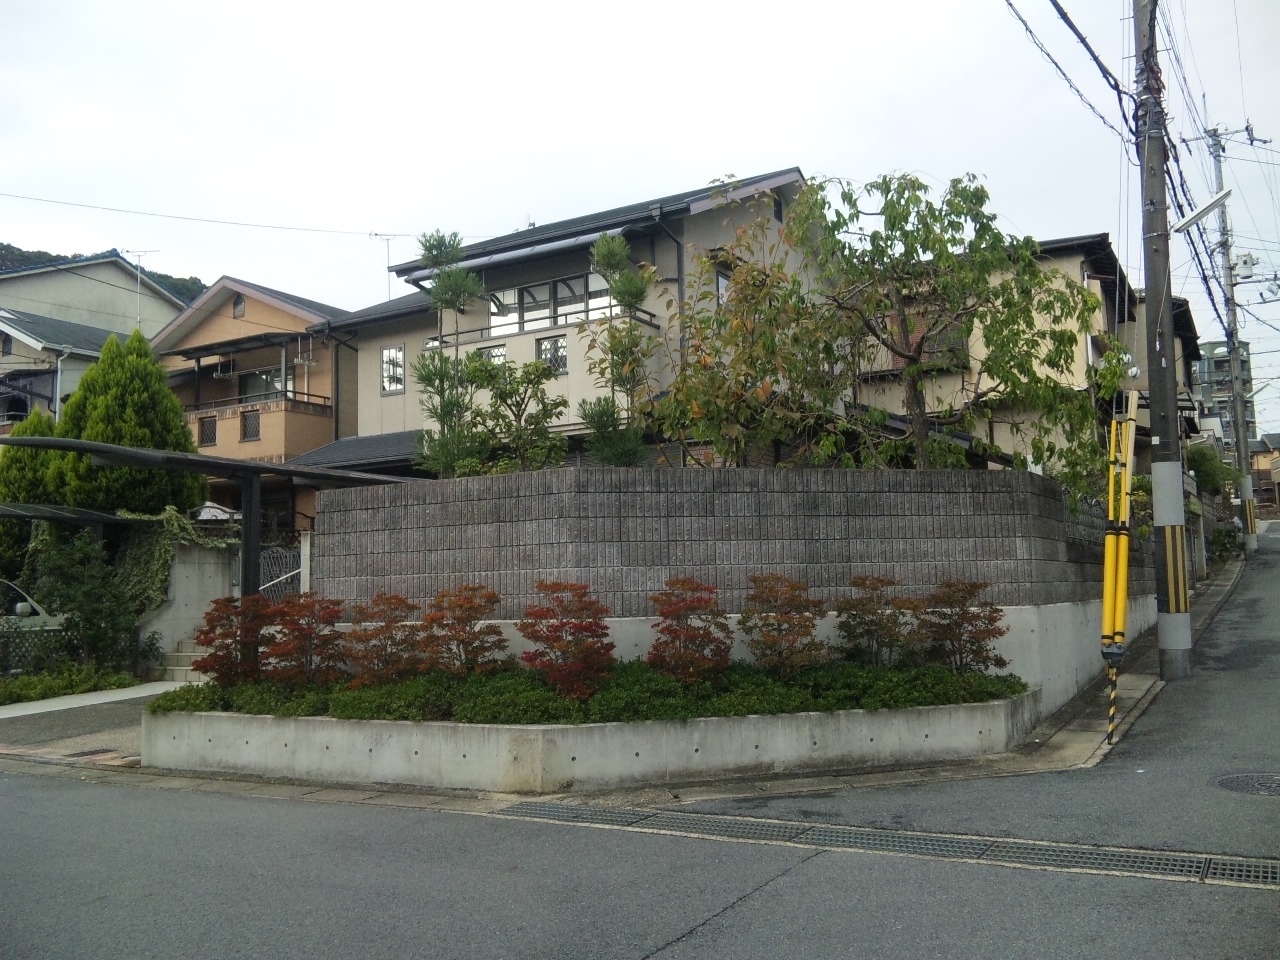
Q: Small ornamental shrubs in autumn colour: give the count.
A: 9